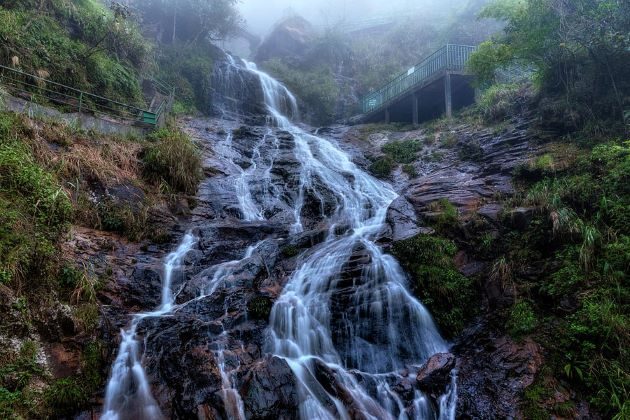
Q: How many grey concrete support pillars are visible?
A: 3